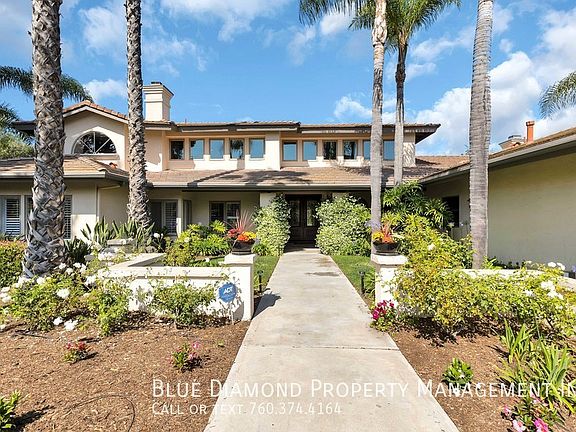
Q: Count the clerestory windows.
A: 11